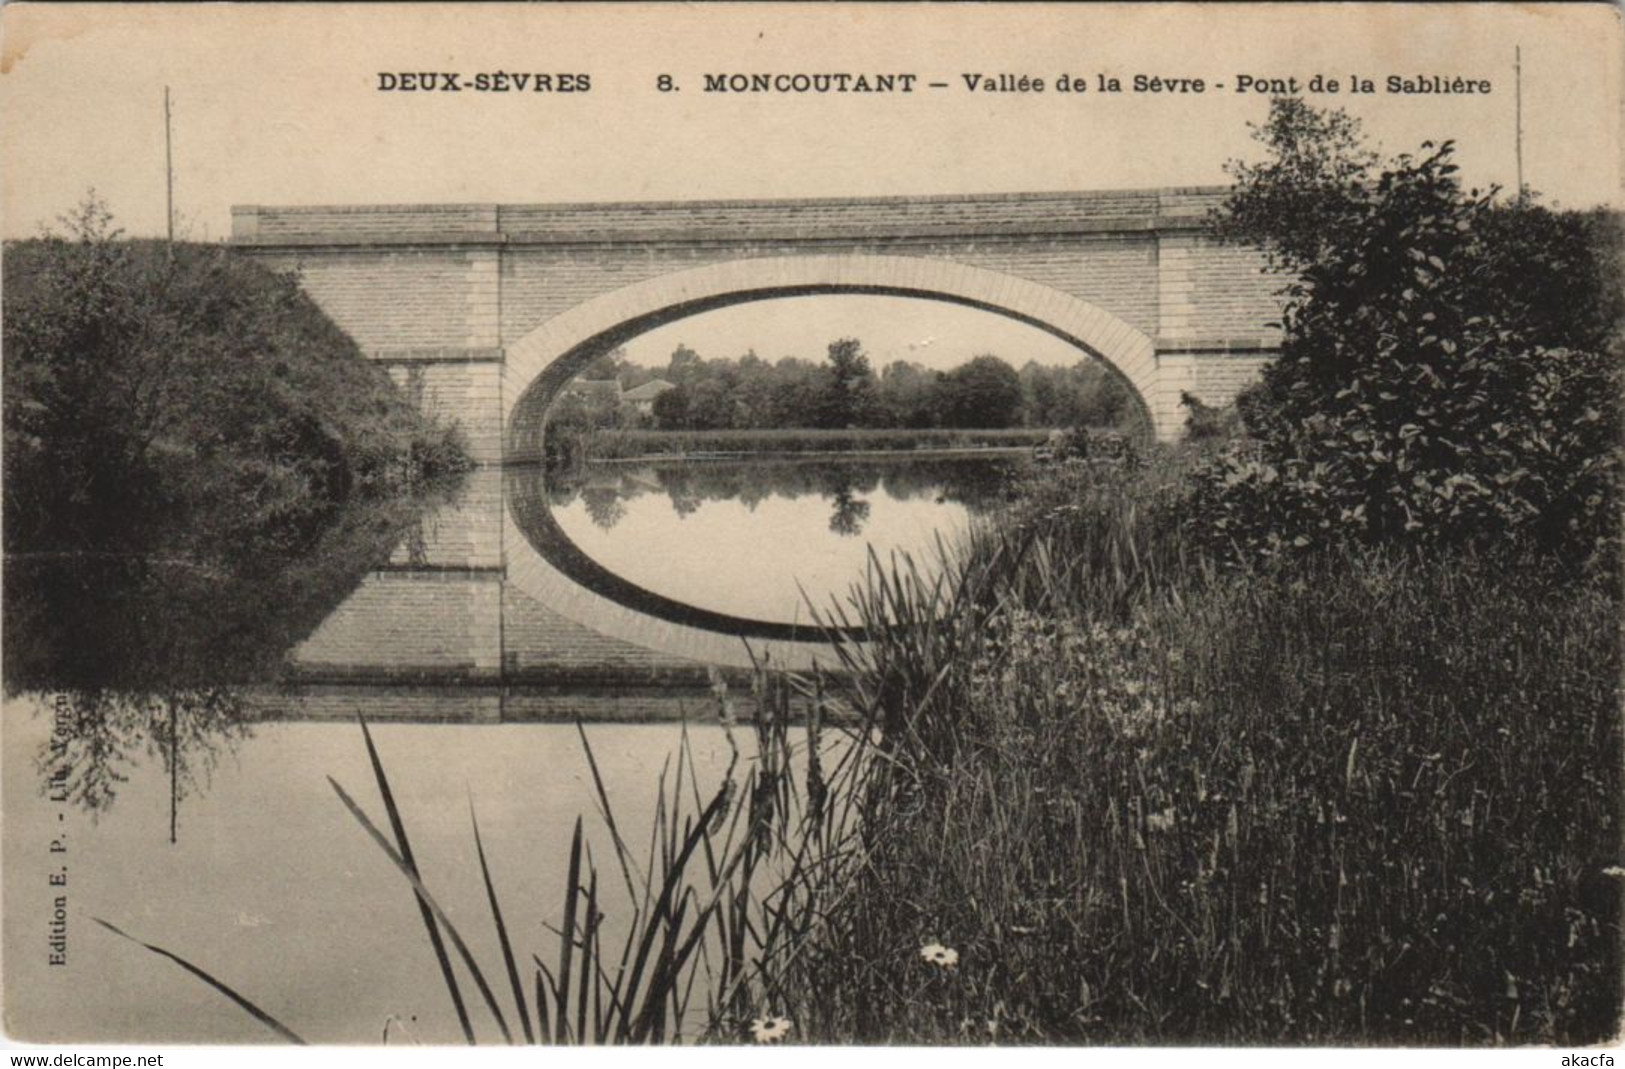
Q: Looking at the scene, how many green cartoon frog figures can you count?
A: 0